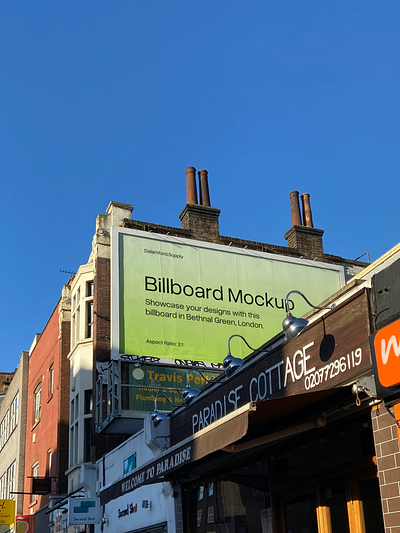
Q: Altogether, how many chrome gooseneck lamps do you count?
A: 4